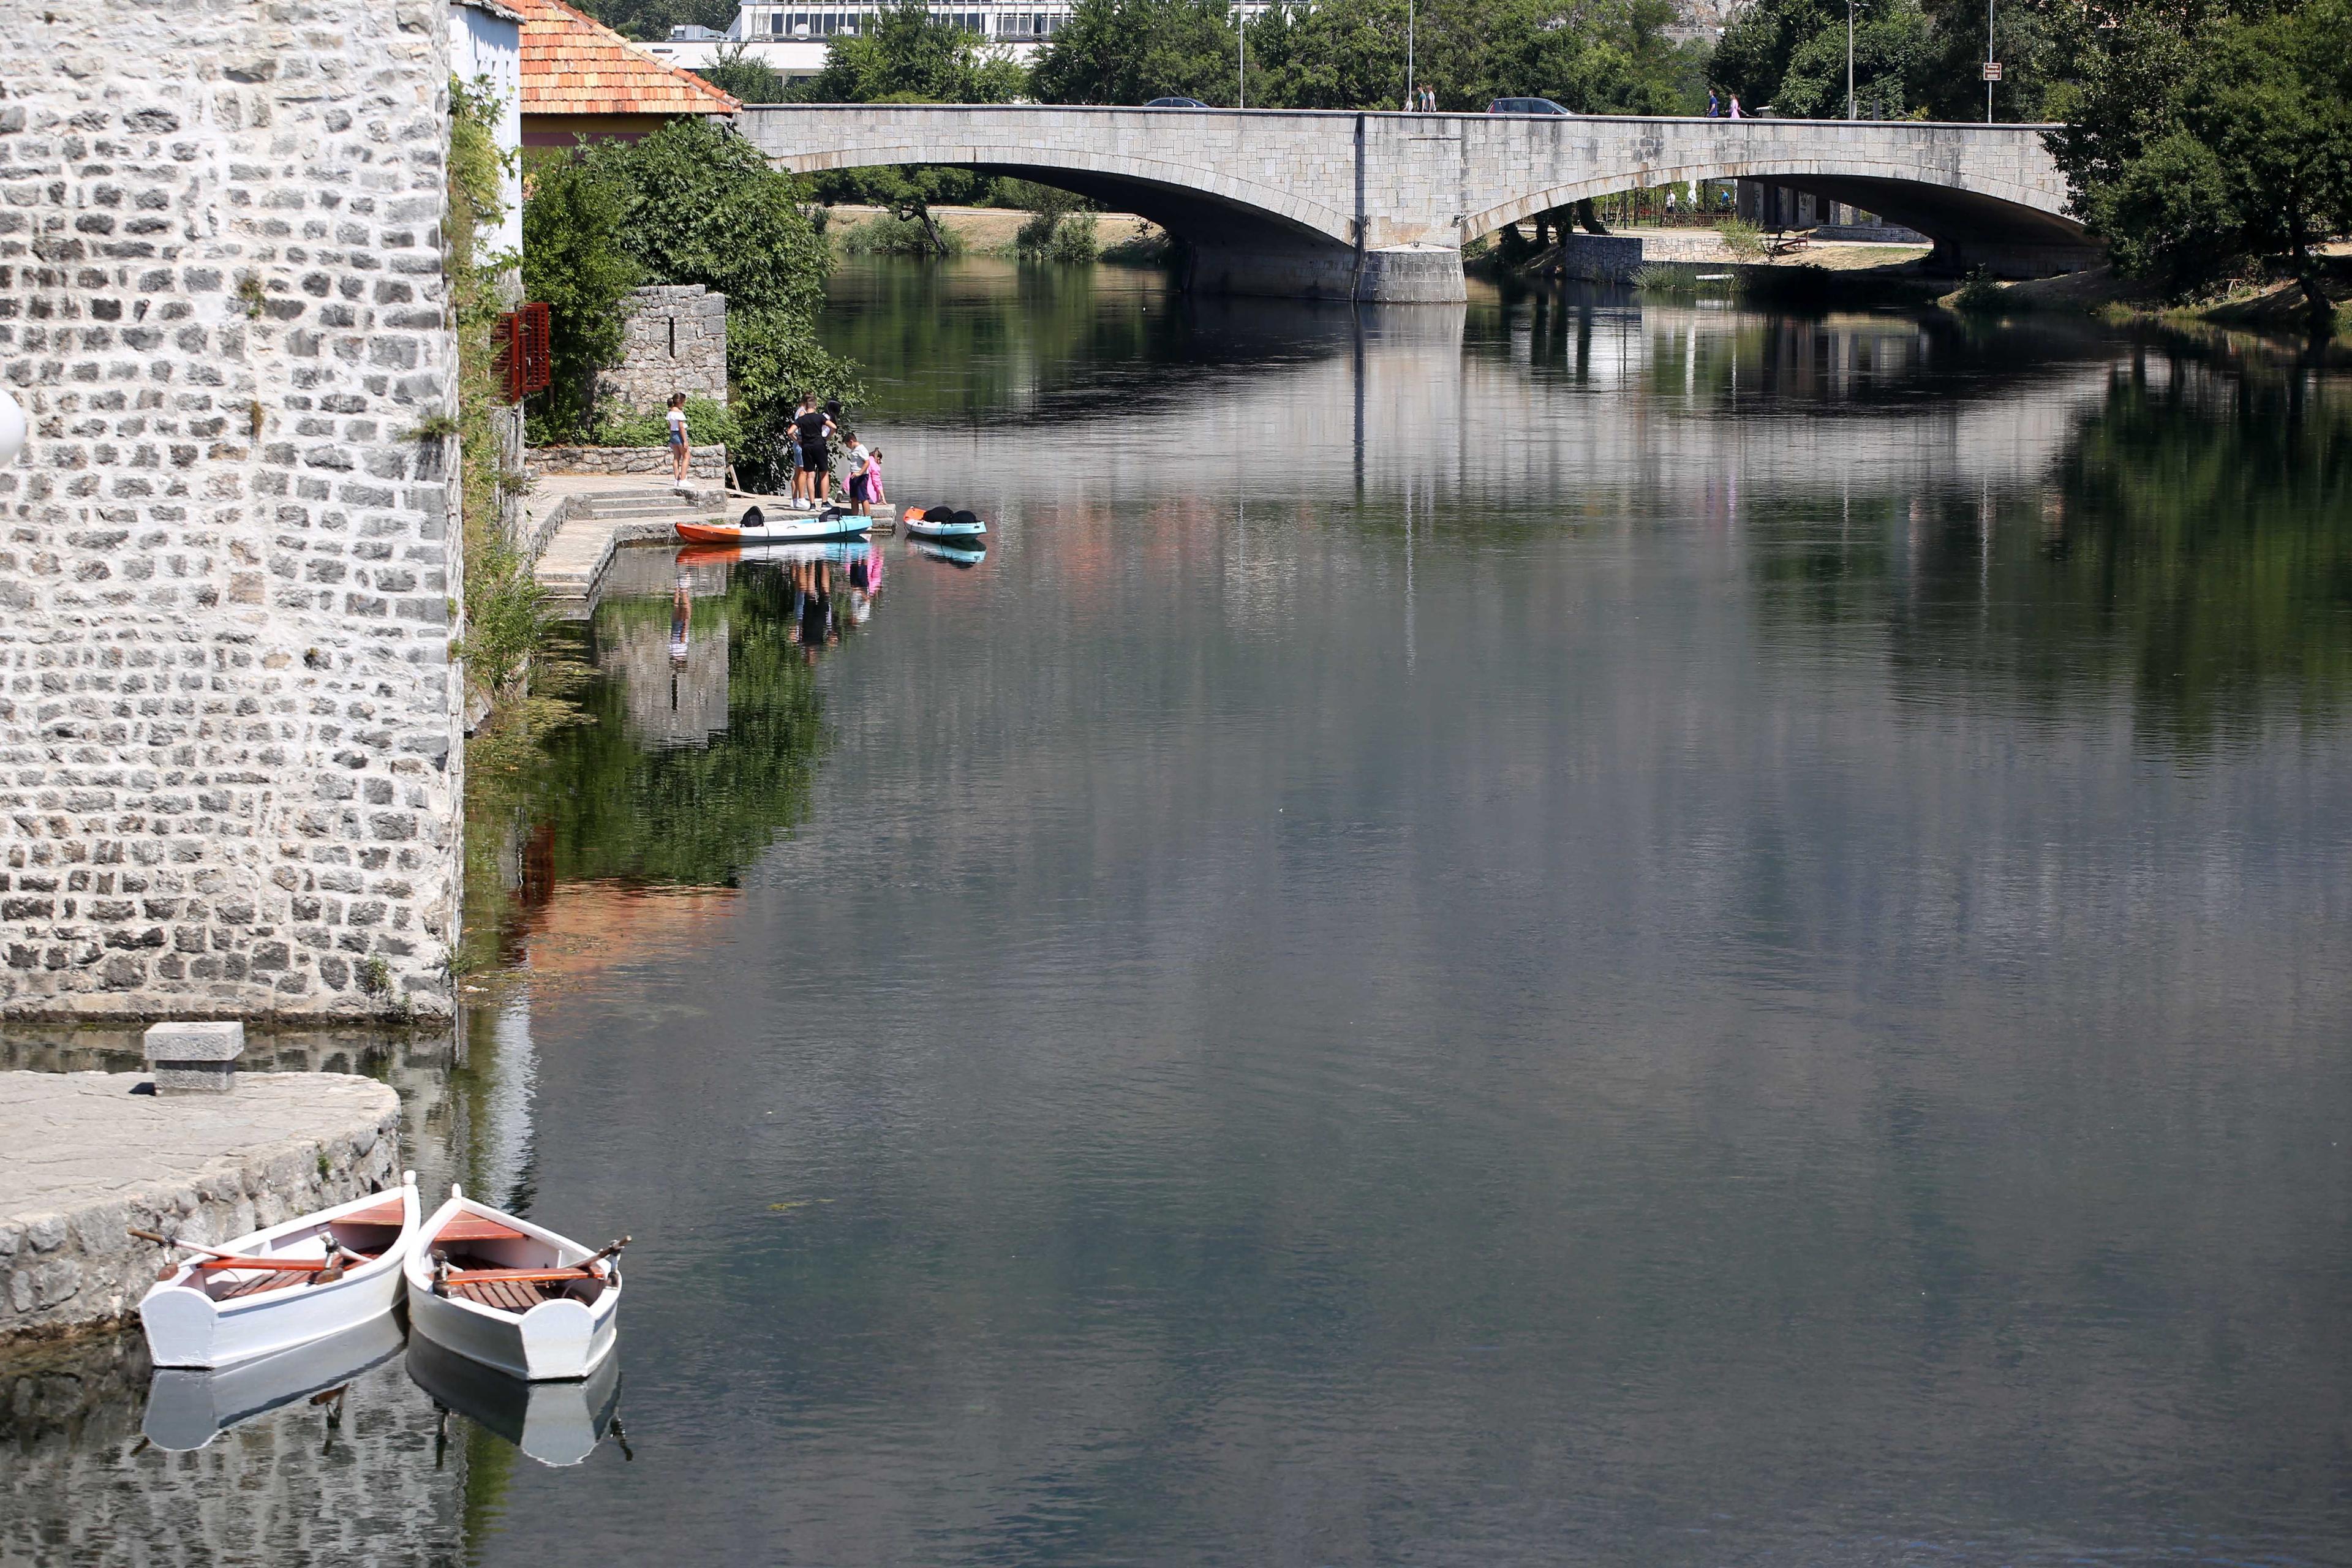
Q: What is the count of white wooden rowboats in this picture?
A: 2